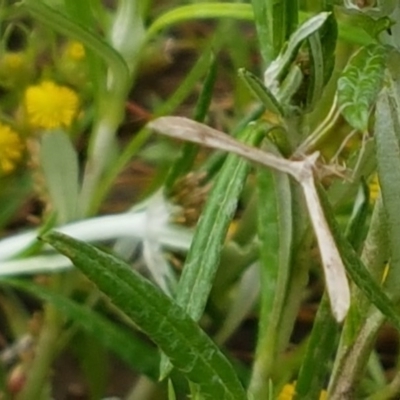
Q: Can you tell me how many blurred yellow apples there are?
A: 0